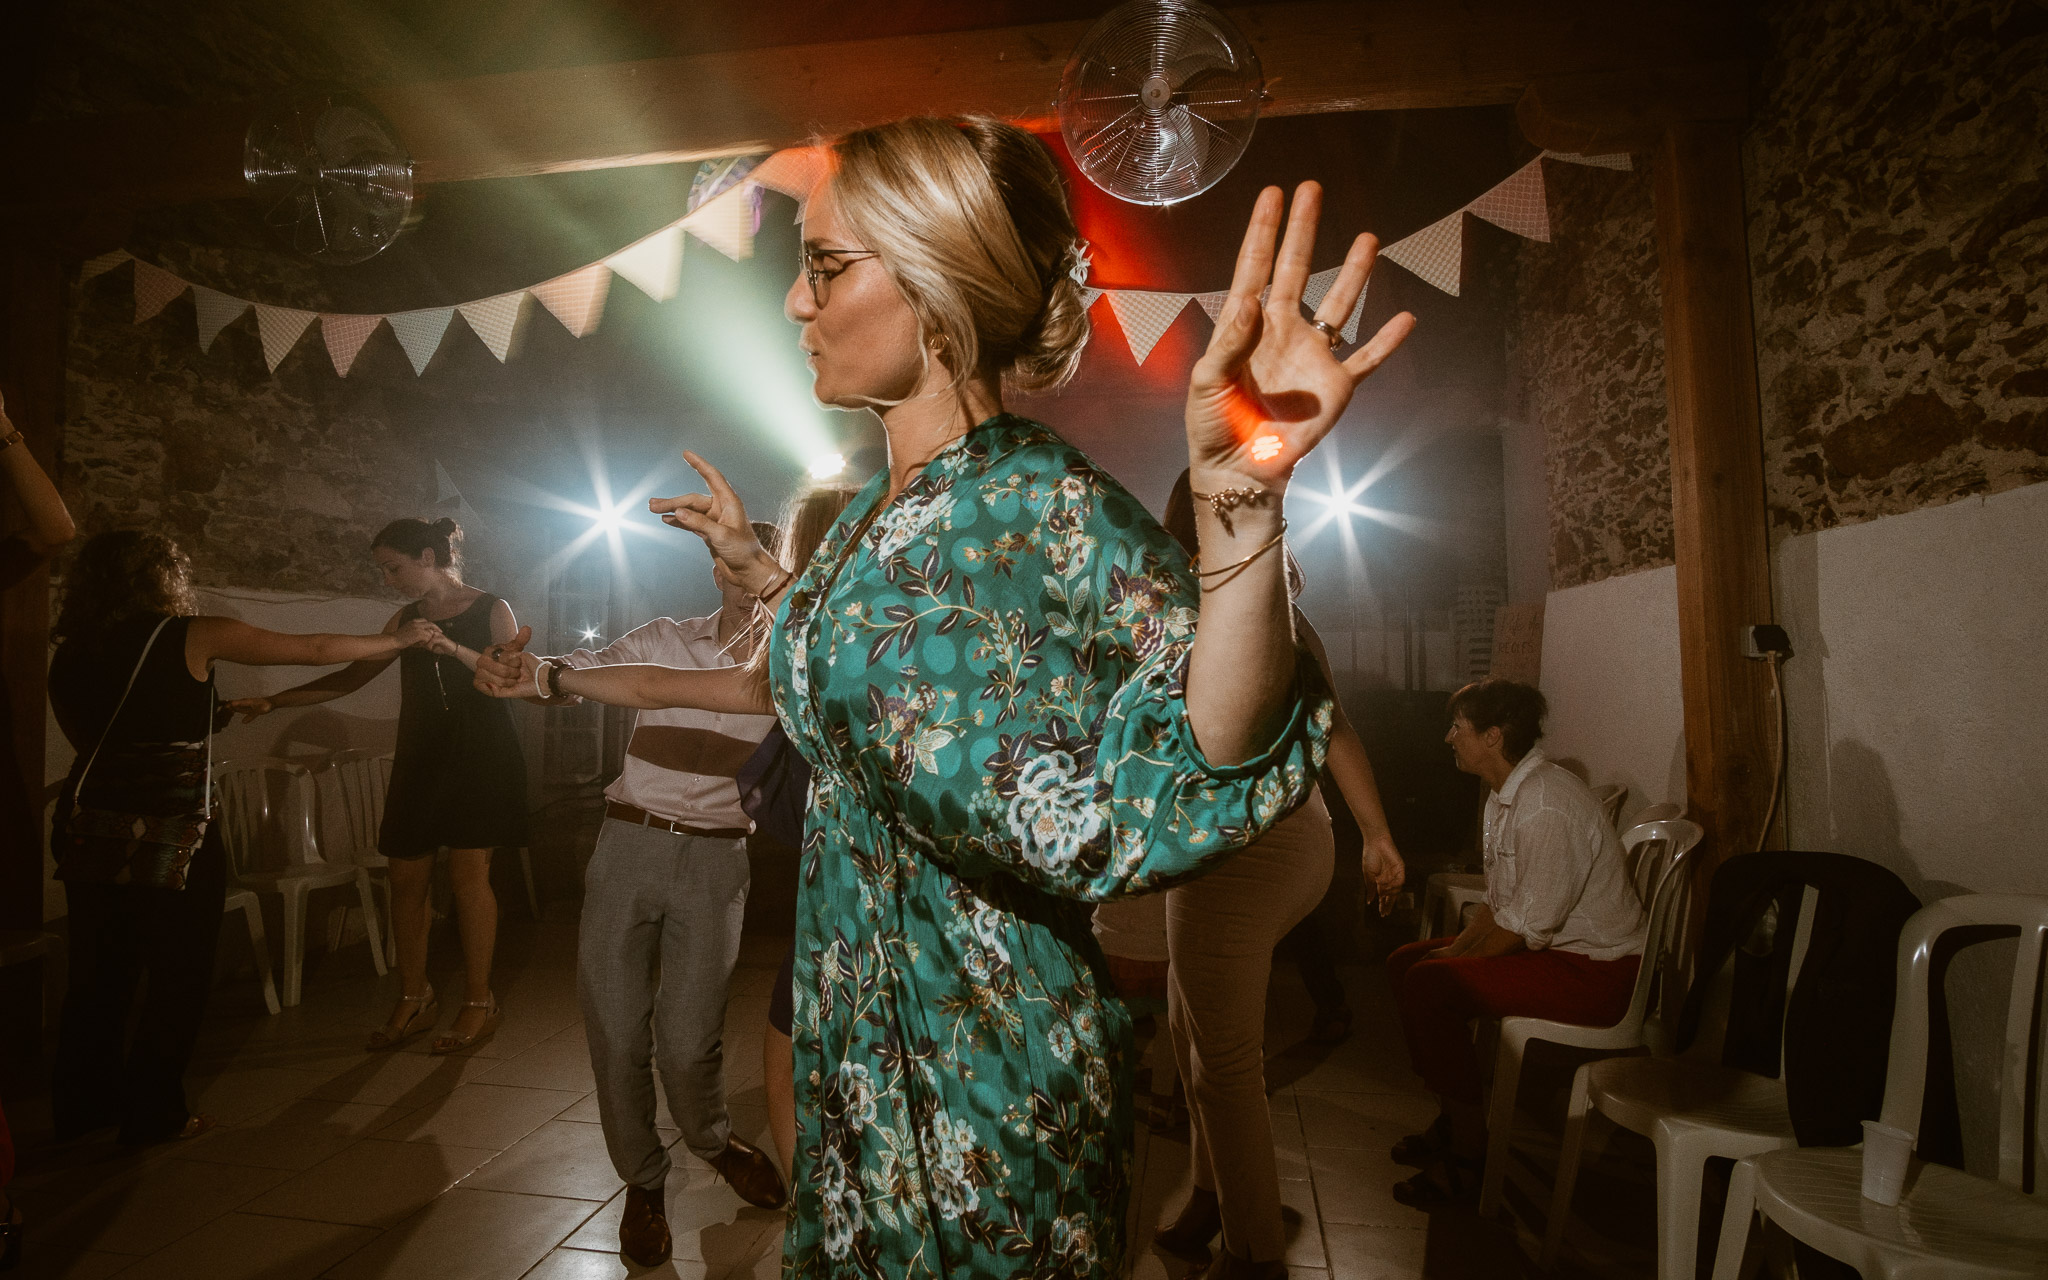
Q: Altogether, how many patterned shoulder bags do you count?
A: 1